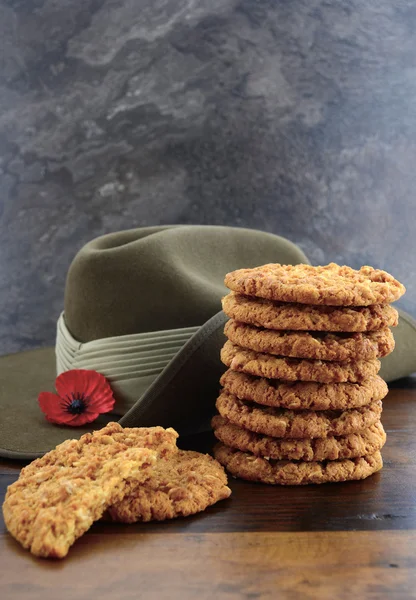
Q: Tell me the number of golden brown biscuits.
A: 10